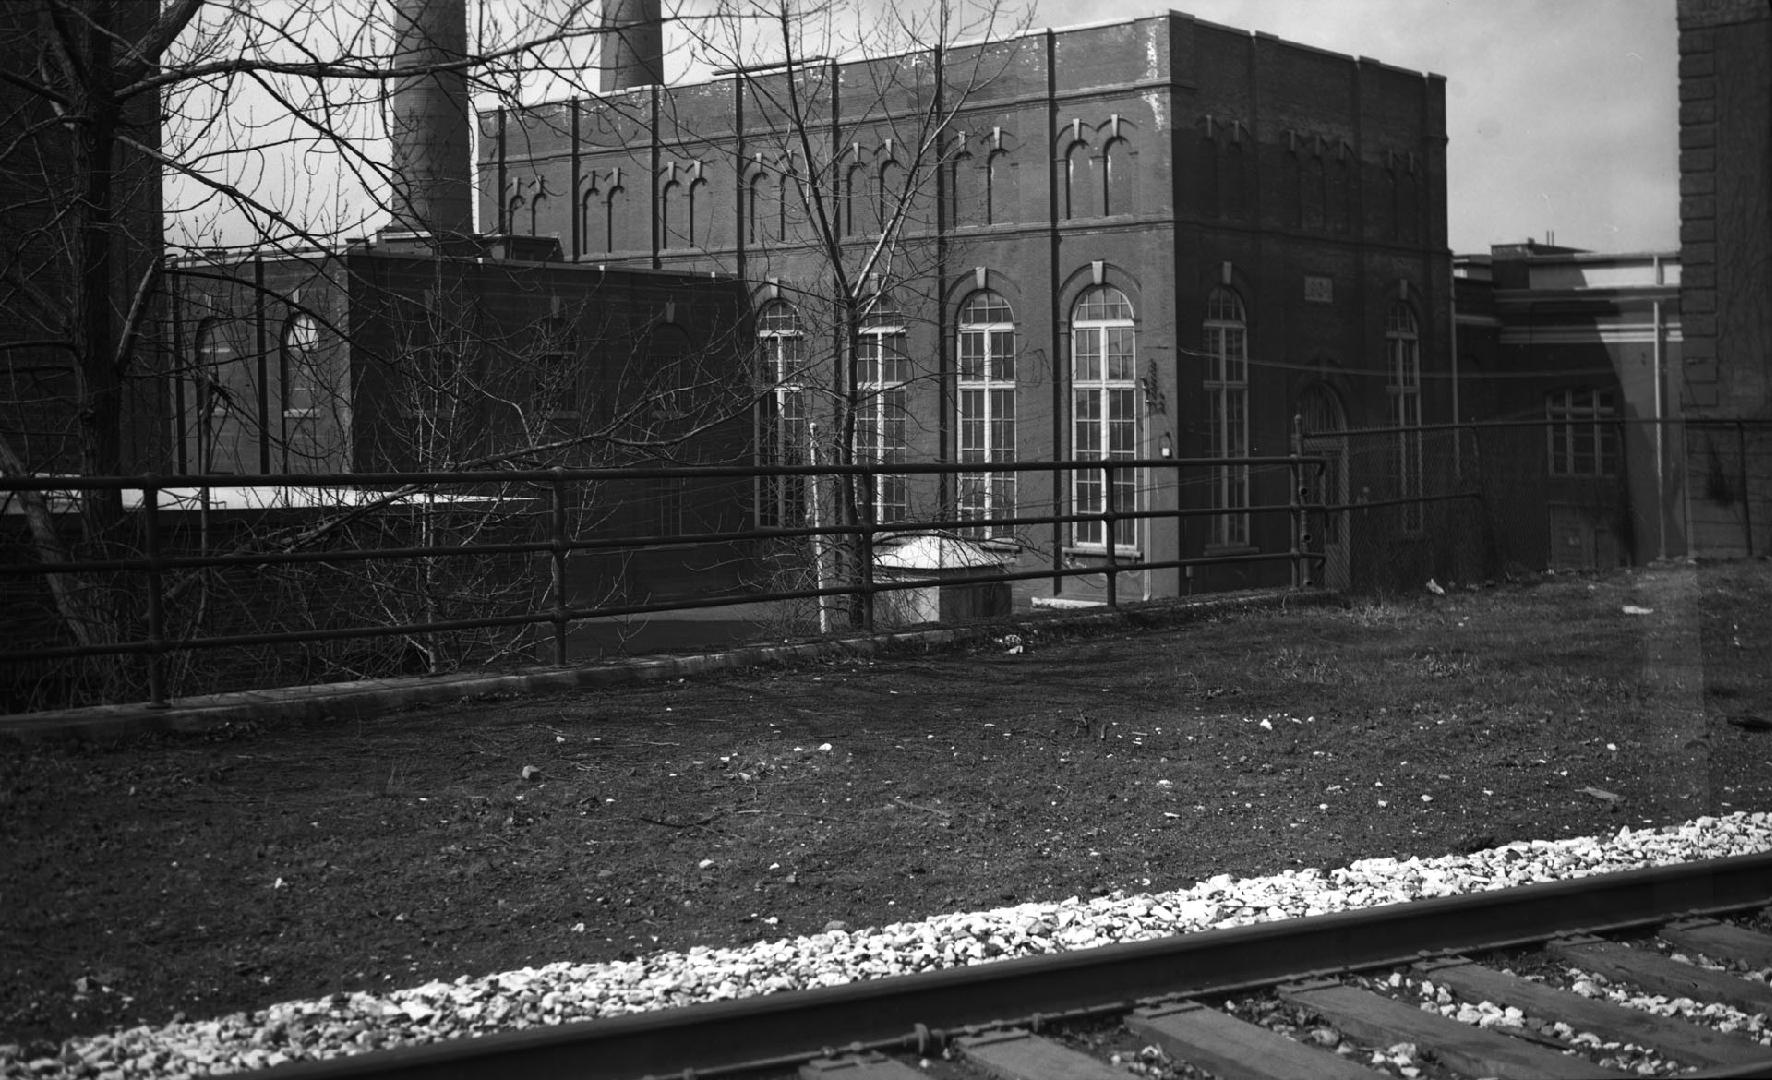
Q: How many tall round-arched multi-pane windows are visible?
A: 6